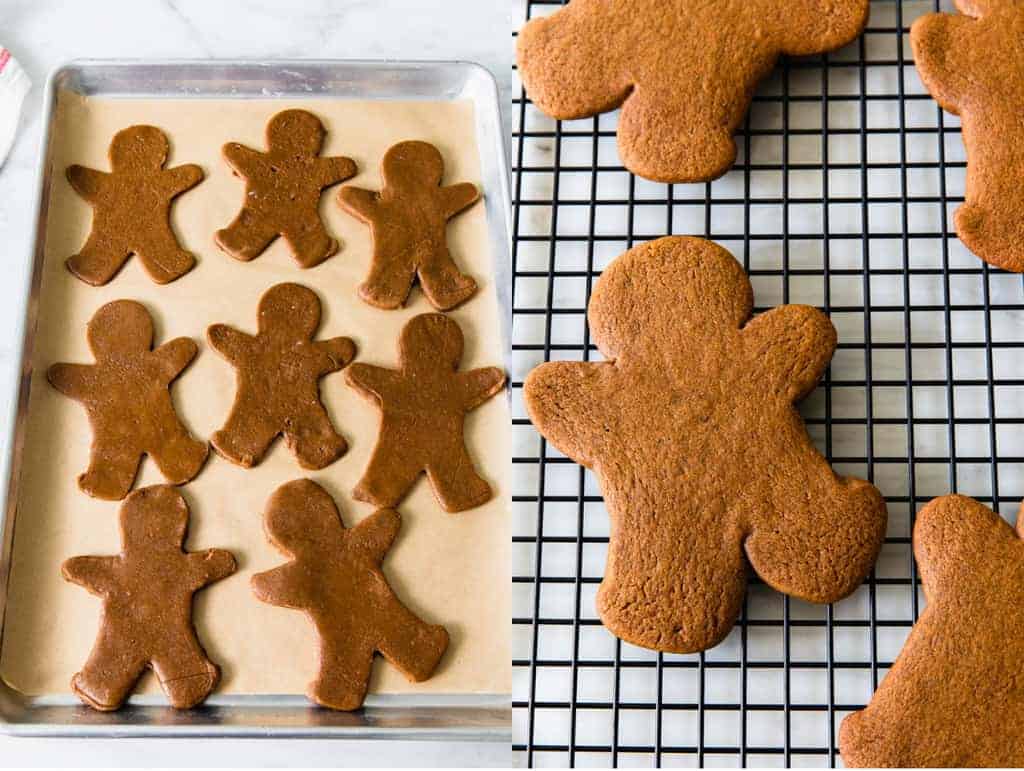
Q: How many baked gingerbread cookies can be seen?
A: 4